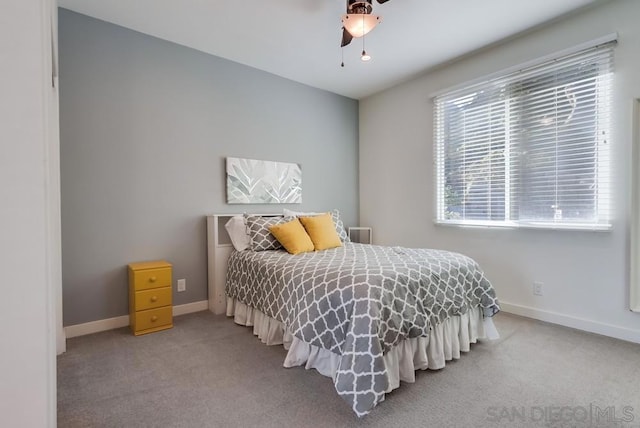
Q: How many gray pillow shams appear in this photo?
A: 2